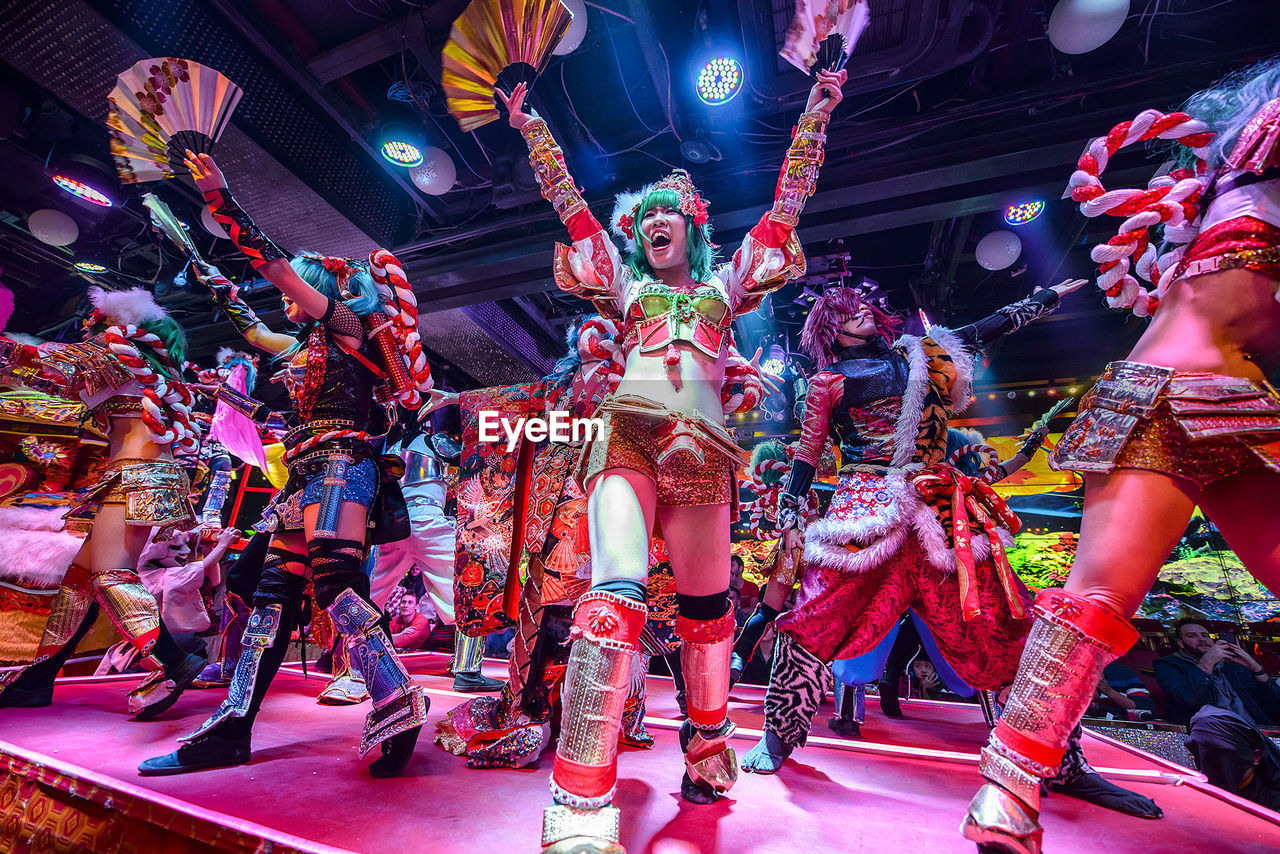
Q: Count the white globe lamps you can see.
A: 6